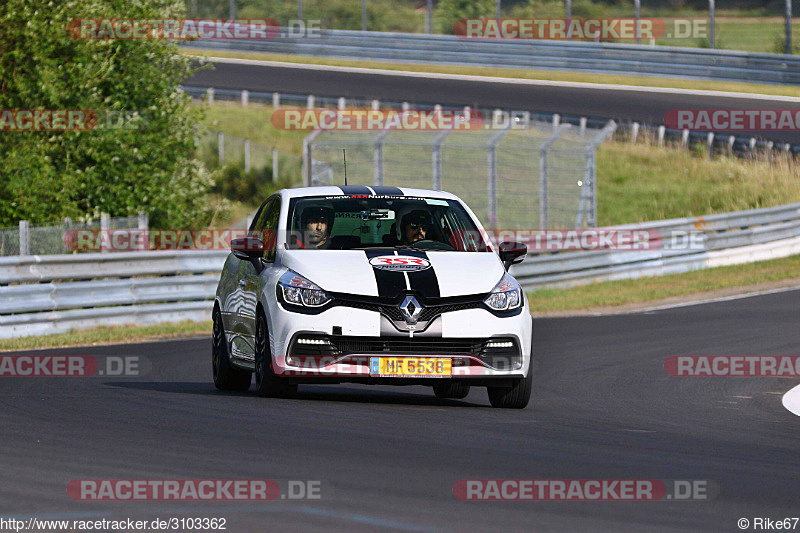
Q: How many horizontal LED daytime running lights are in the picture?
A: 2